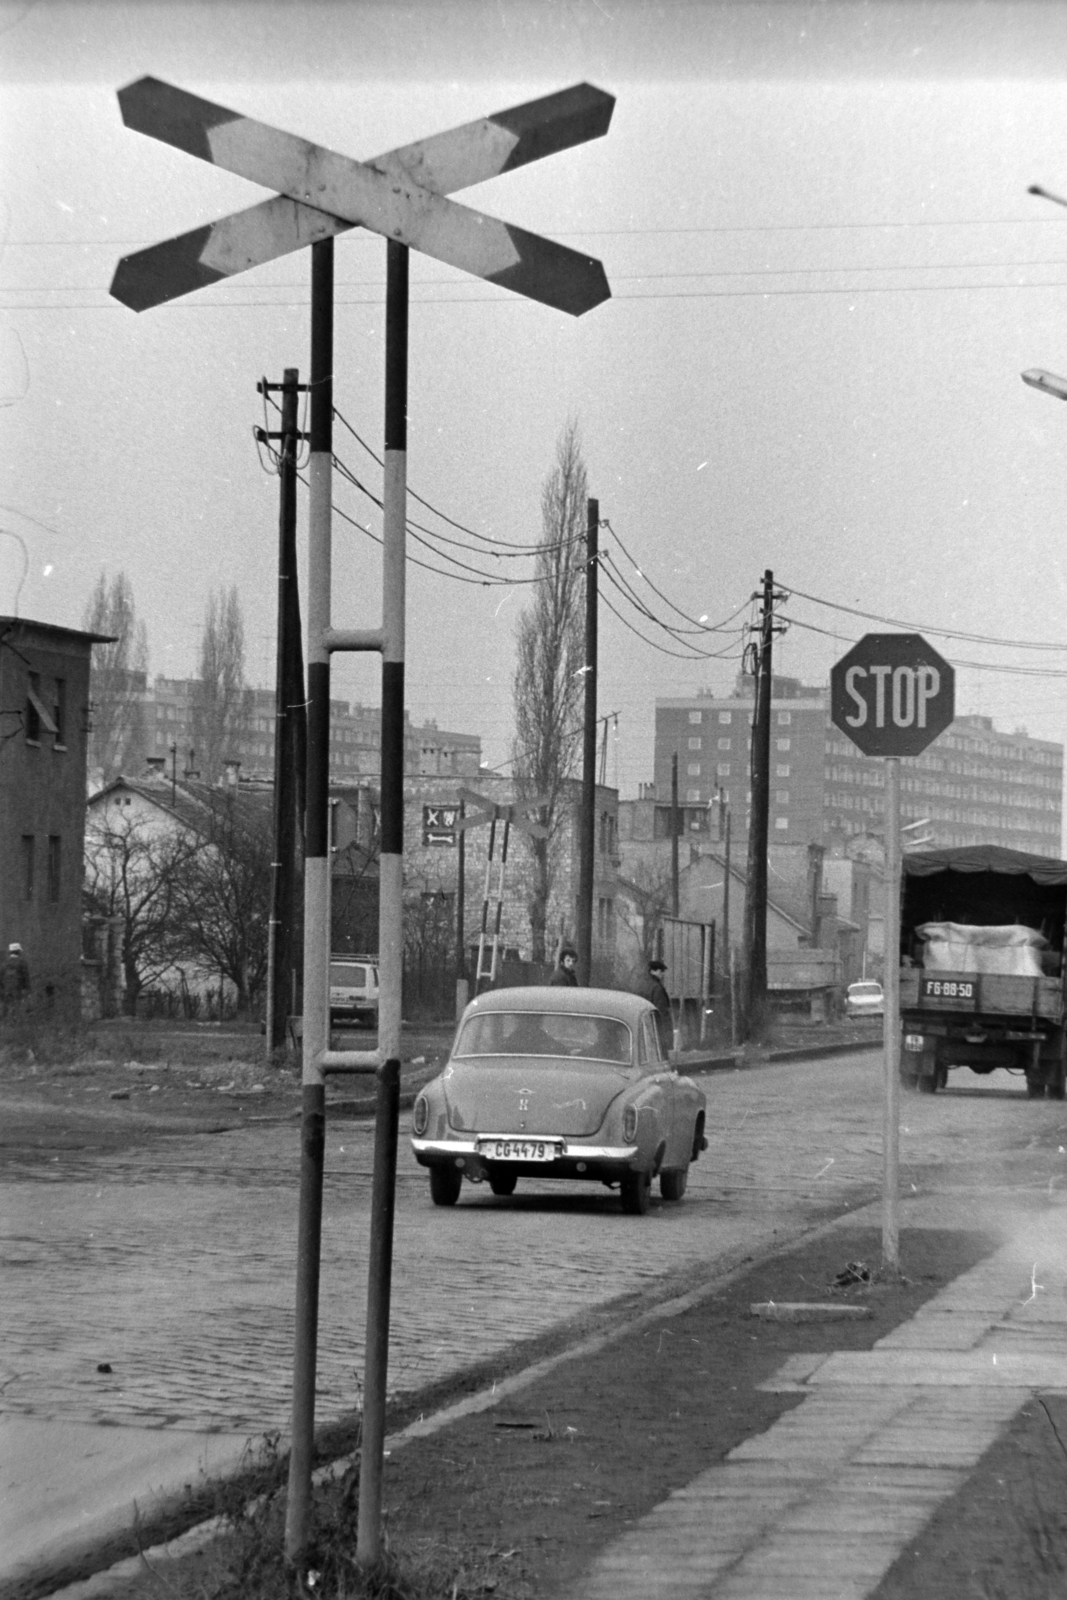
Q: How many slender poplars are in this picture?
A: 3